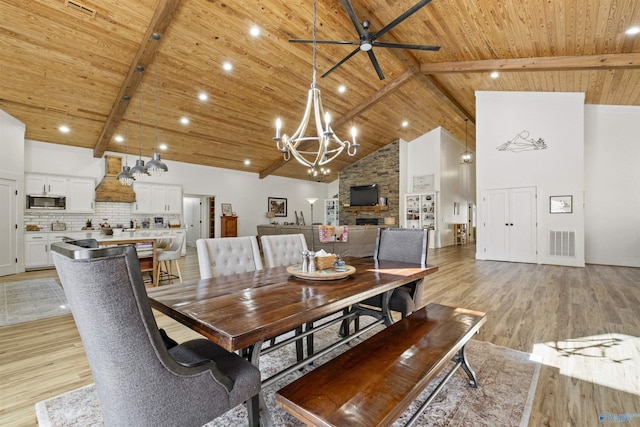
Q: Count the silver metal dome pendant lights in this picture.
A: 3